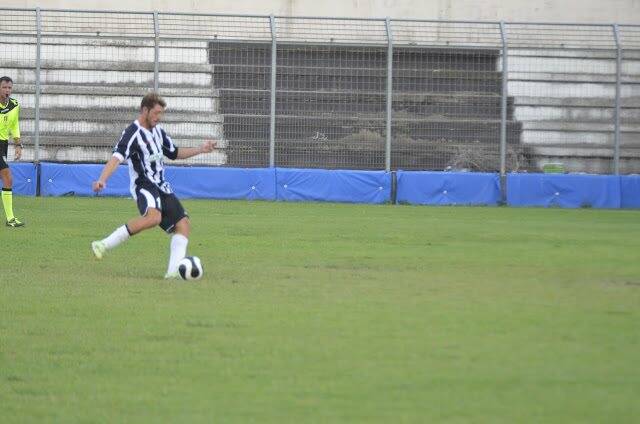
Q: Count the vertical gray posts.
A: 6